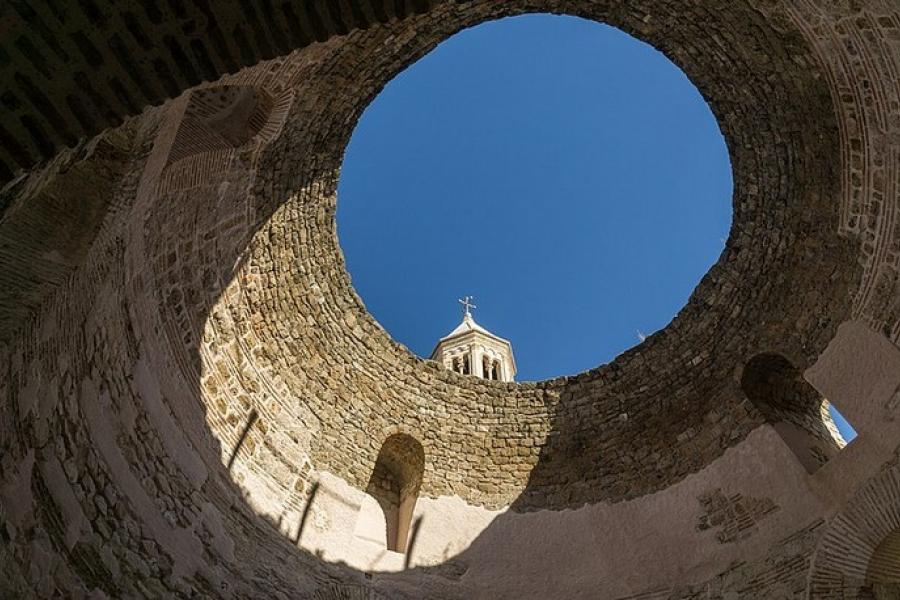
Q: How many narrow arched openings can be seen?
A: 2